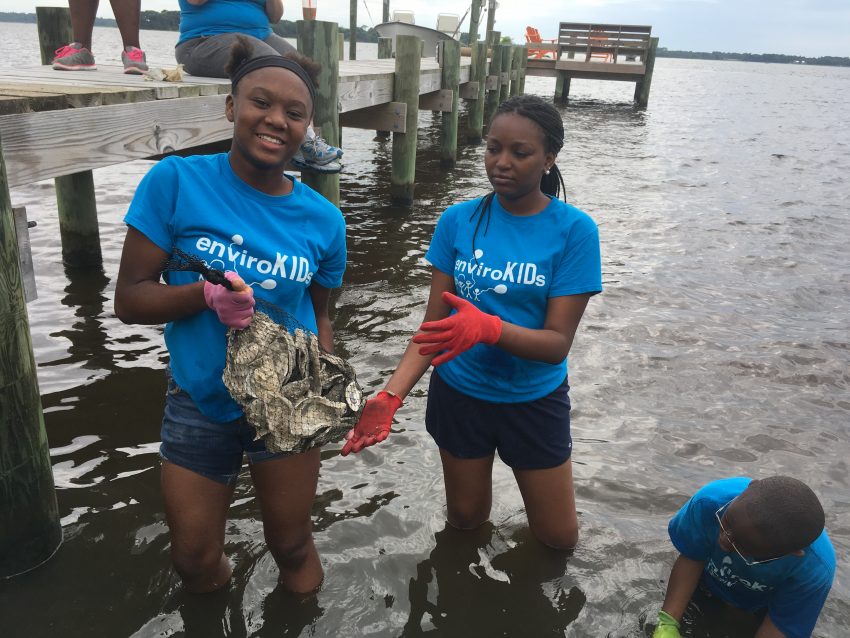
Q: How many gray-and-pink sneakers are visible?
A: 2